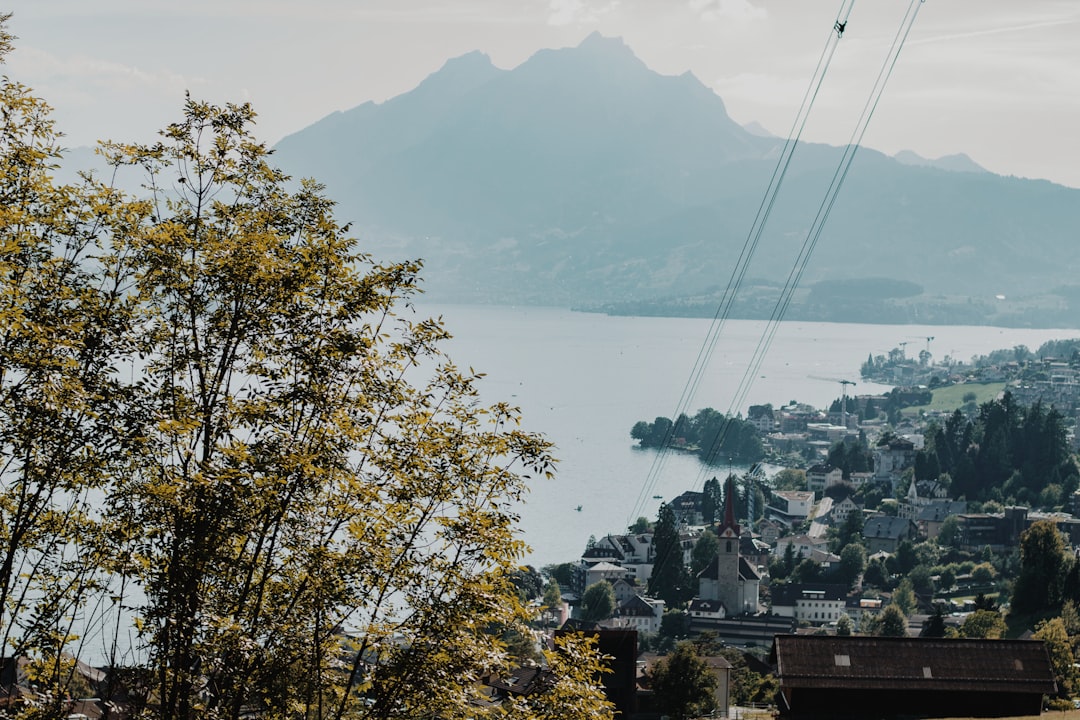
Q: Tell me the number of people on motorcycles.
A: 0